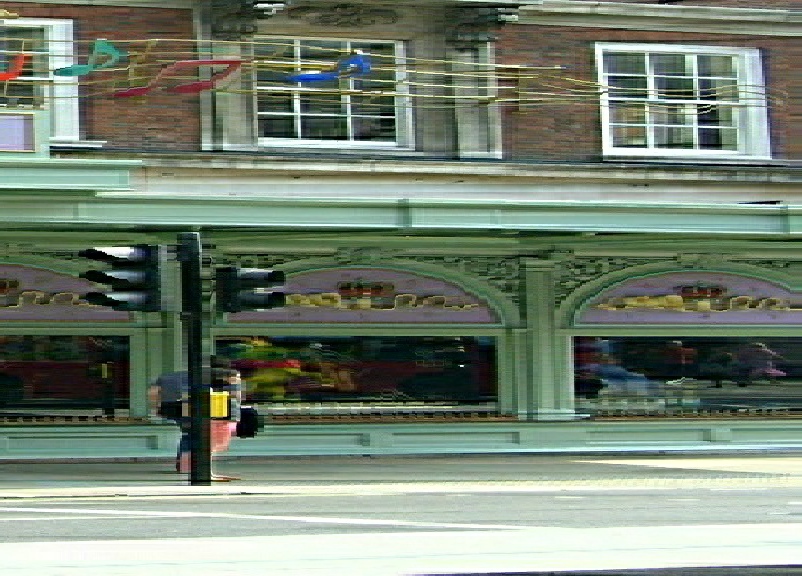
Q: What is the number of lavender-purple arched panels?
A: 3